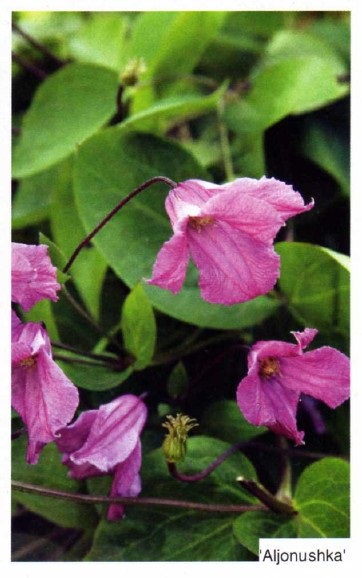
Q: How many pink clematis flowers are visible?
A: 5